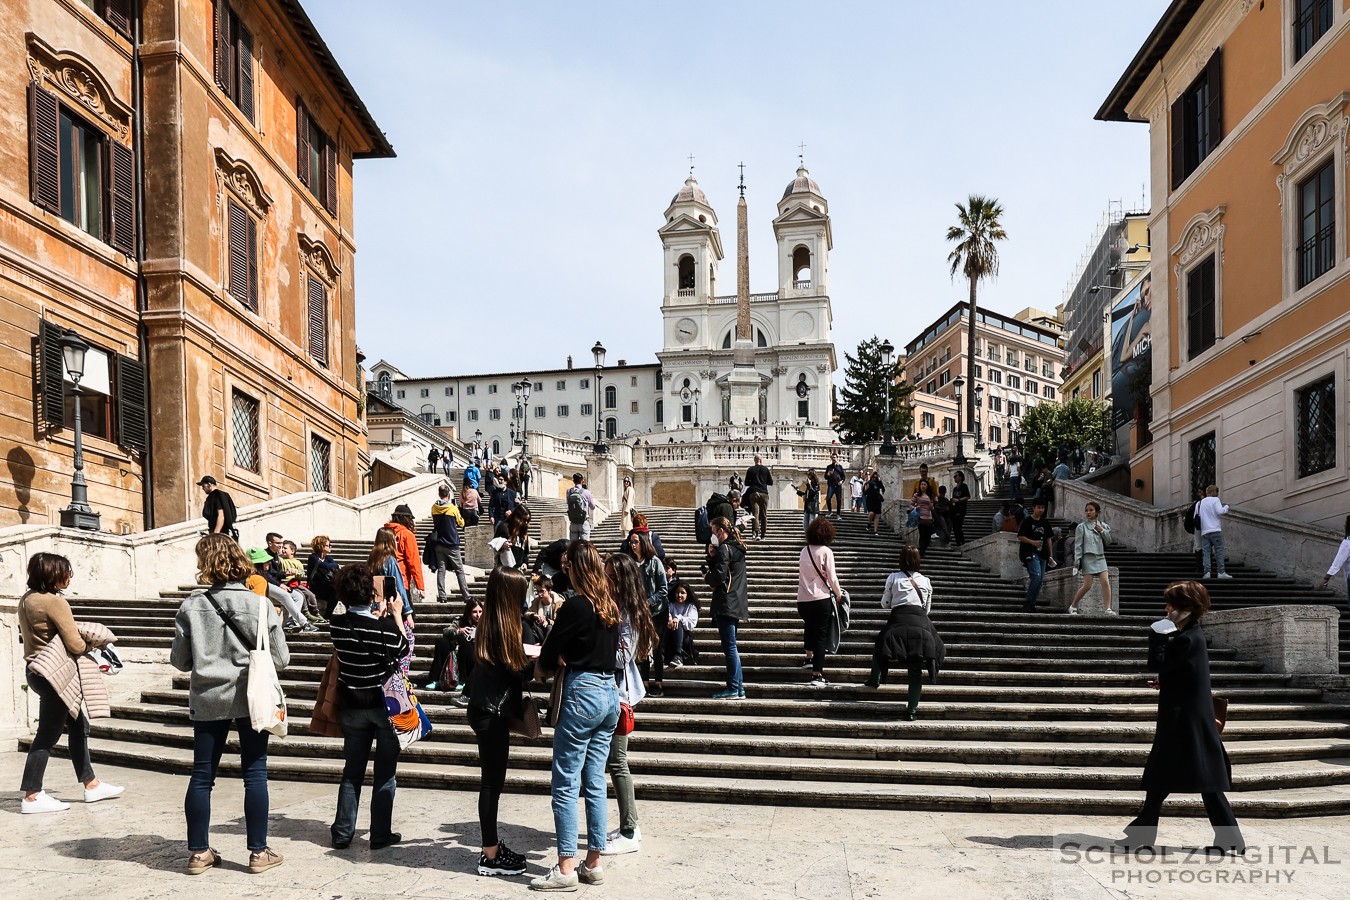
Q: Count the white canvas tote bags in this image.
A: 1